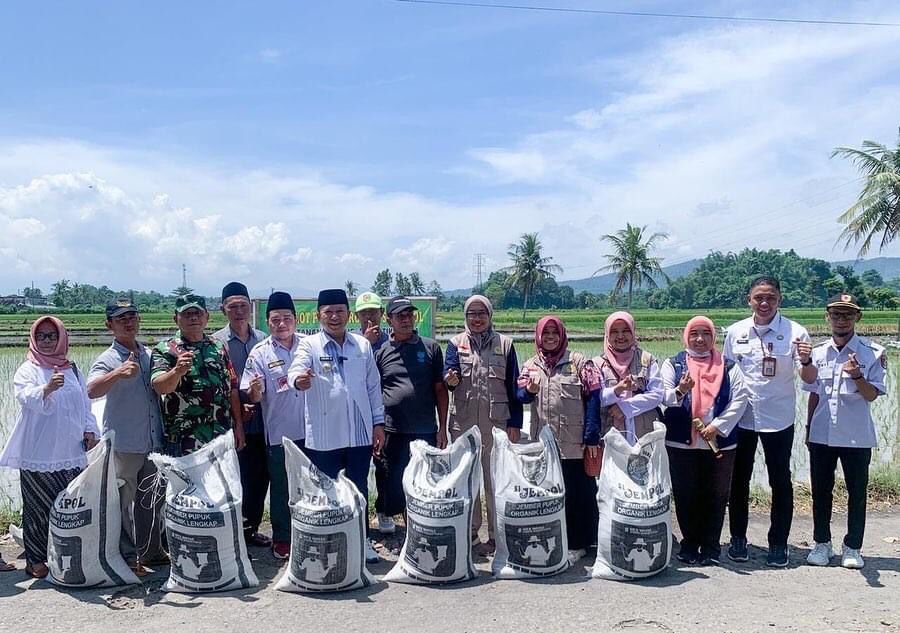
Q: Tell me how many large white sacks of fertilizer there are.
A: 6